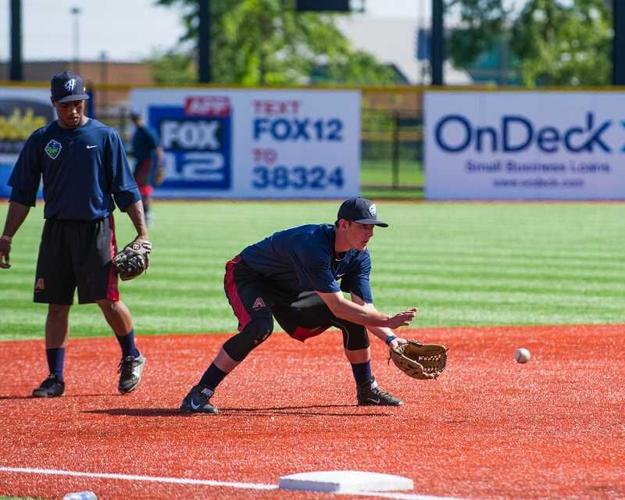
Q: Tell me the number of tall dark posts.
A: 4